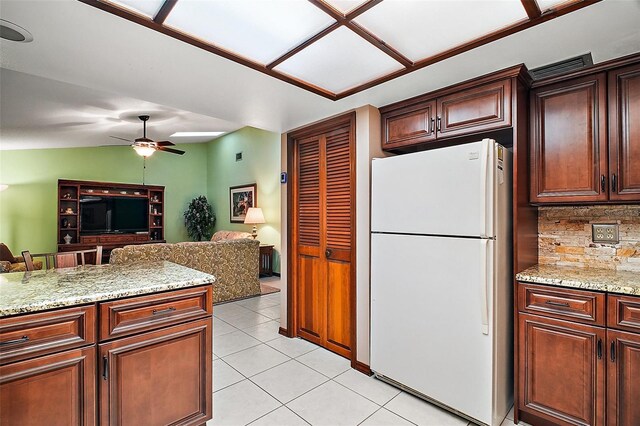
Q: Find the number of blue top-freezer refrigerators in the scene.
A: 0